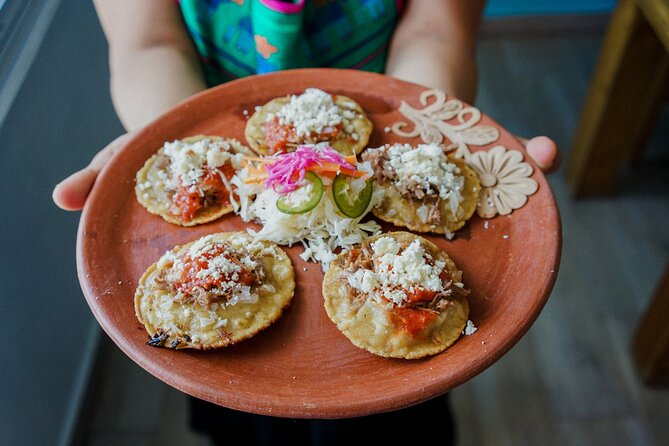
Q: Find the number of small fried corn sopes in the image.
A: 5